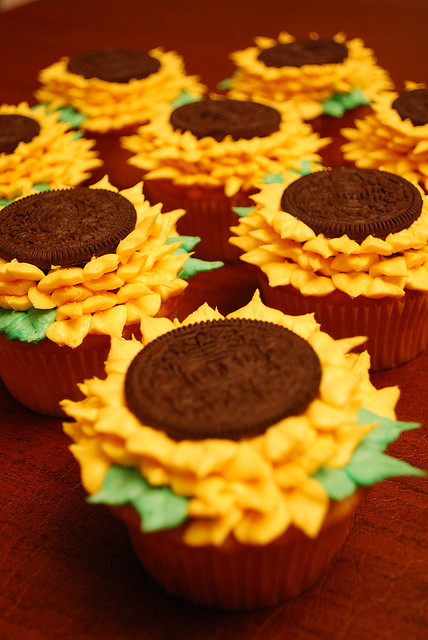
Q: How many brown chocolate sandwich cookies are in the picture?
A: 8